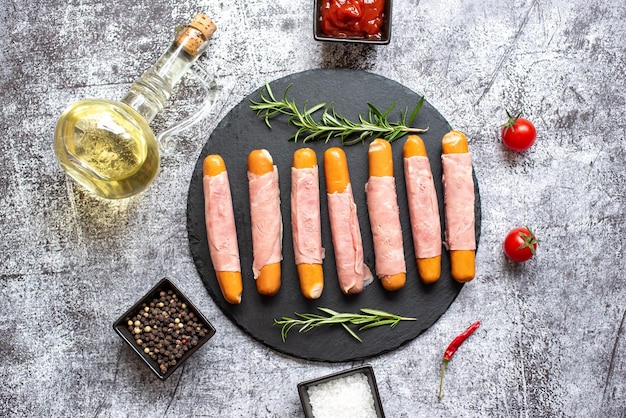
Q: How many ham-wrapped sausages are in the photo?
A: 7